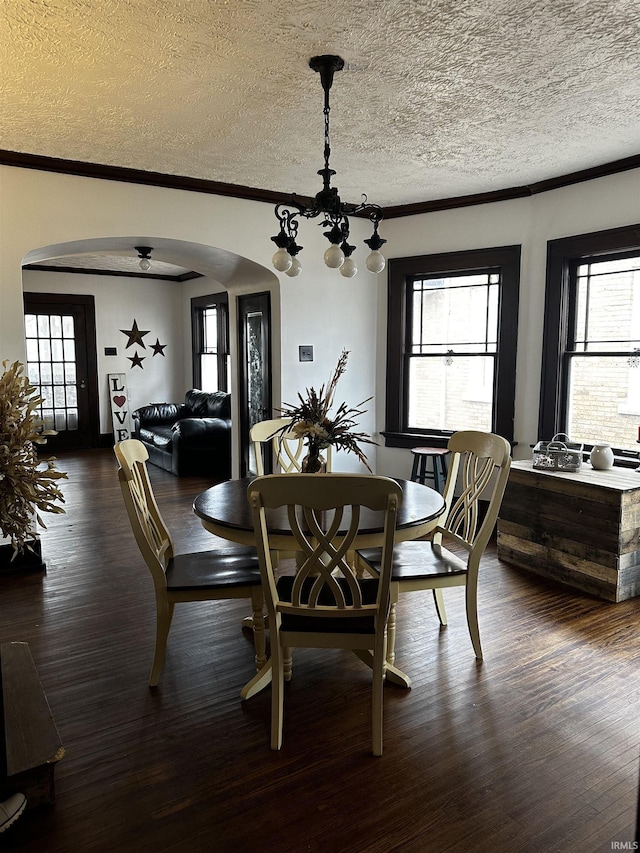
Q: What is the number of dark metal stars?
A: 3